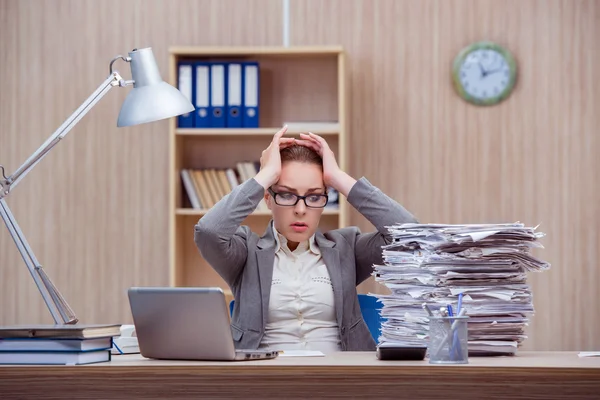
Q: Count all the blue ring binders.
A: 5